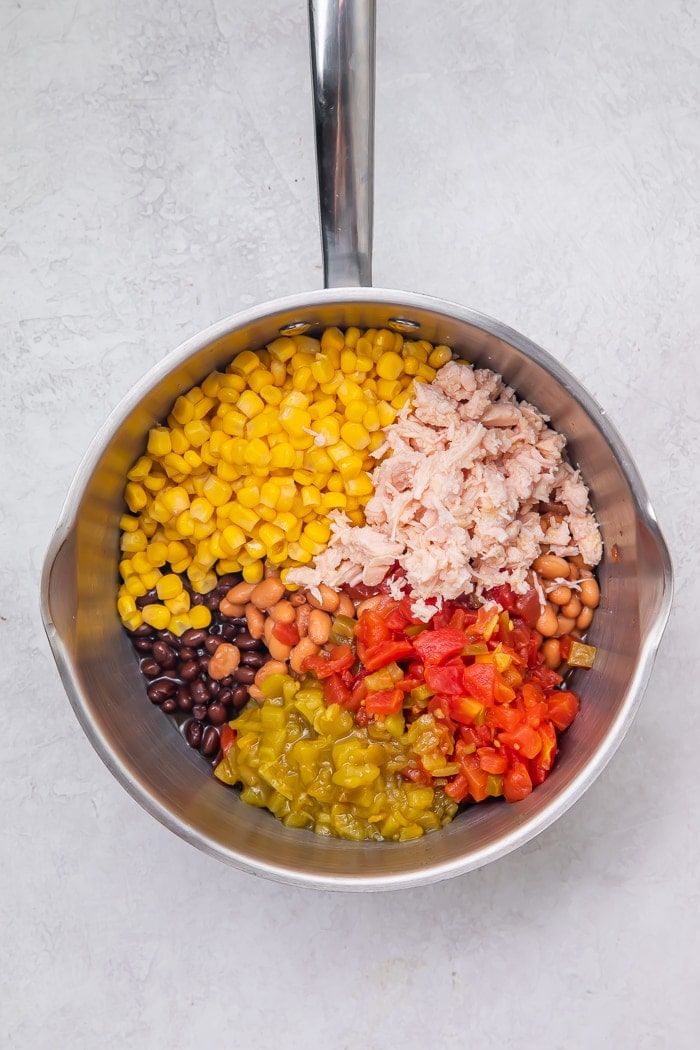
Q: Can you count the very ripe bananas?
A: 0